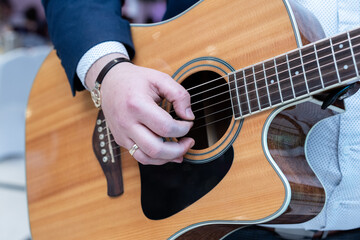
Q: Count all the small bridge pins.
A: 6